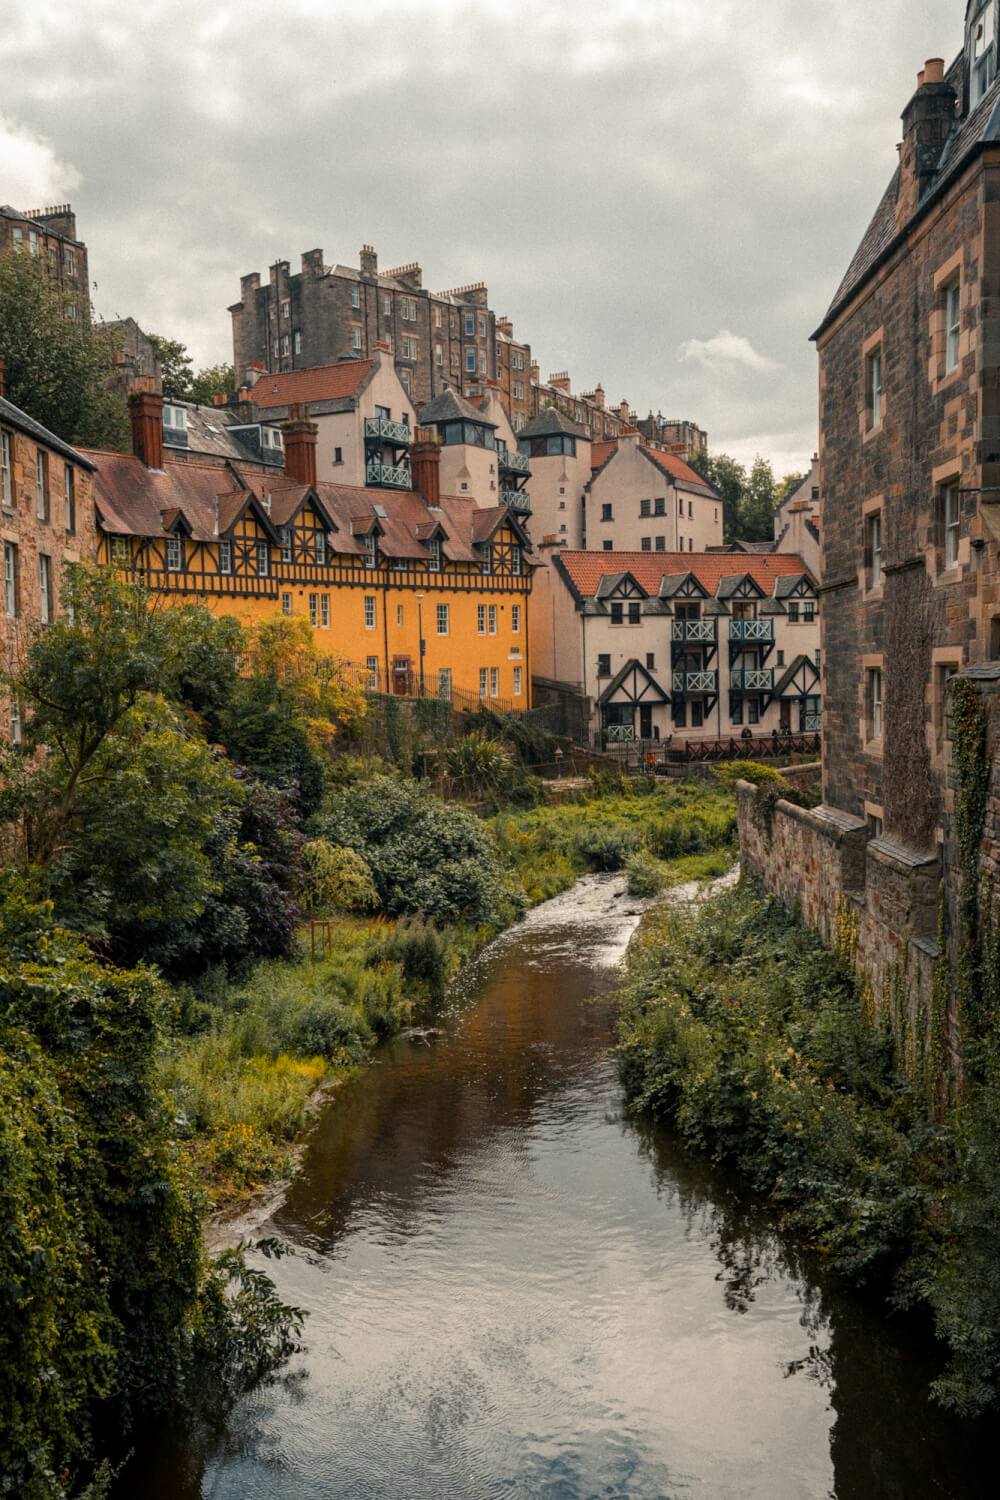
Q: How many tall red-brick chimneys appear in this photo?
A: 3